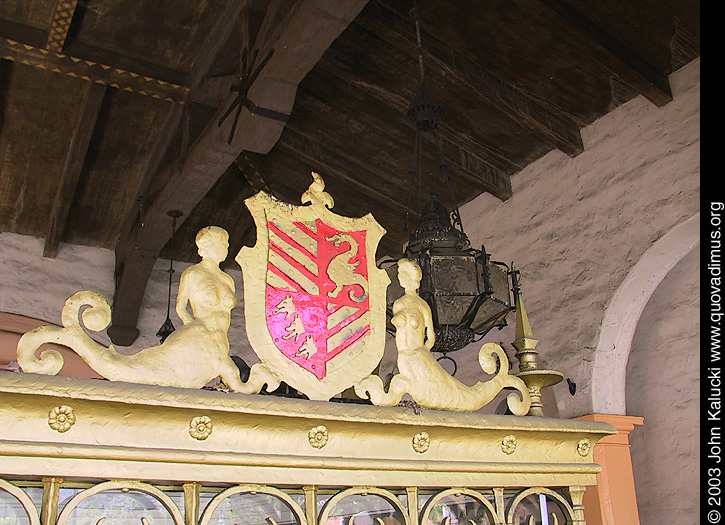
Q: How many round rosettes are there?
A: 6